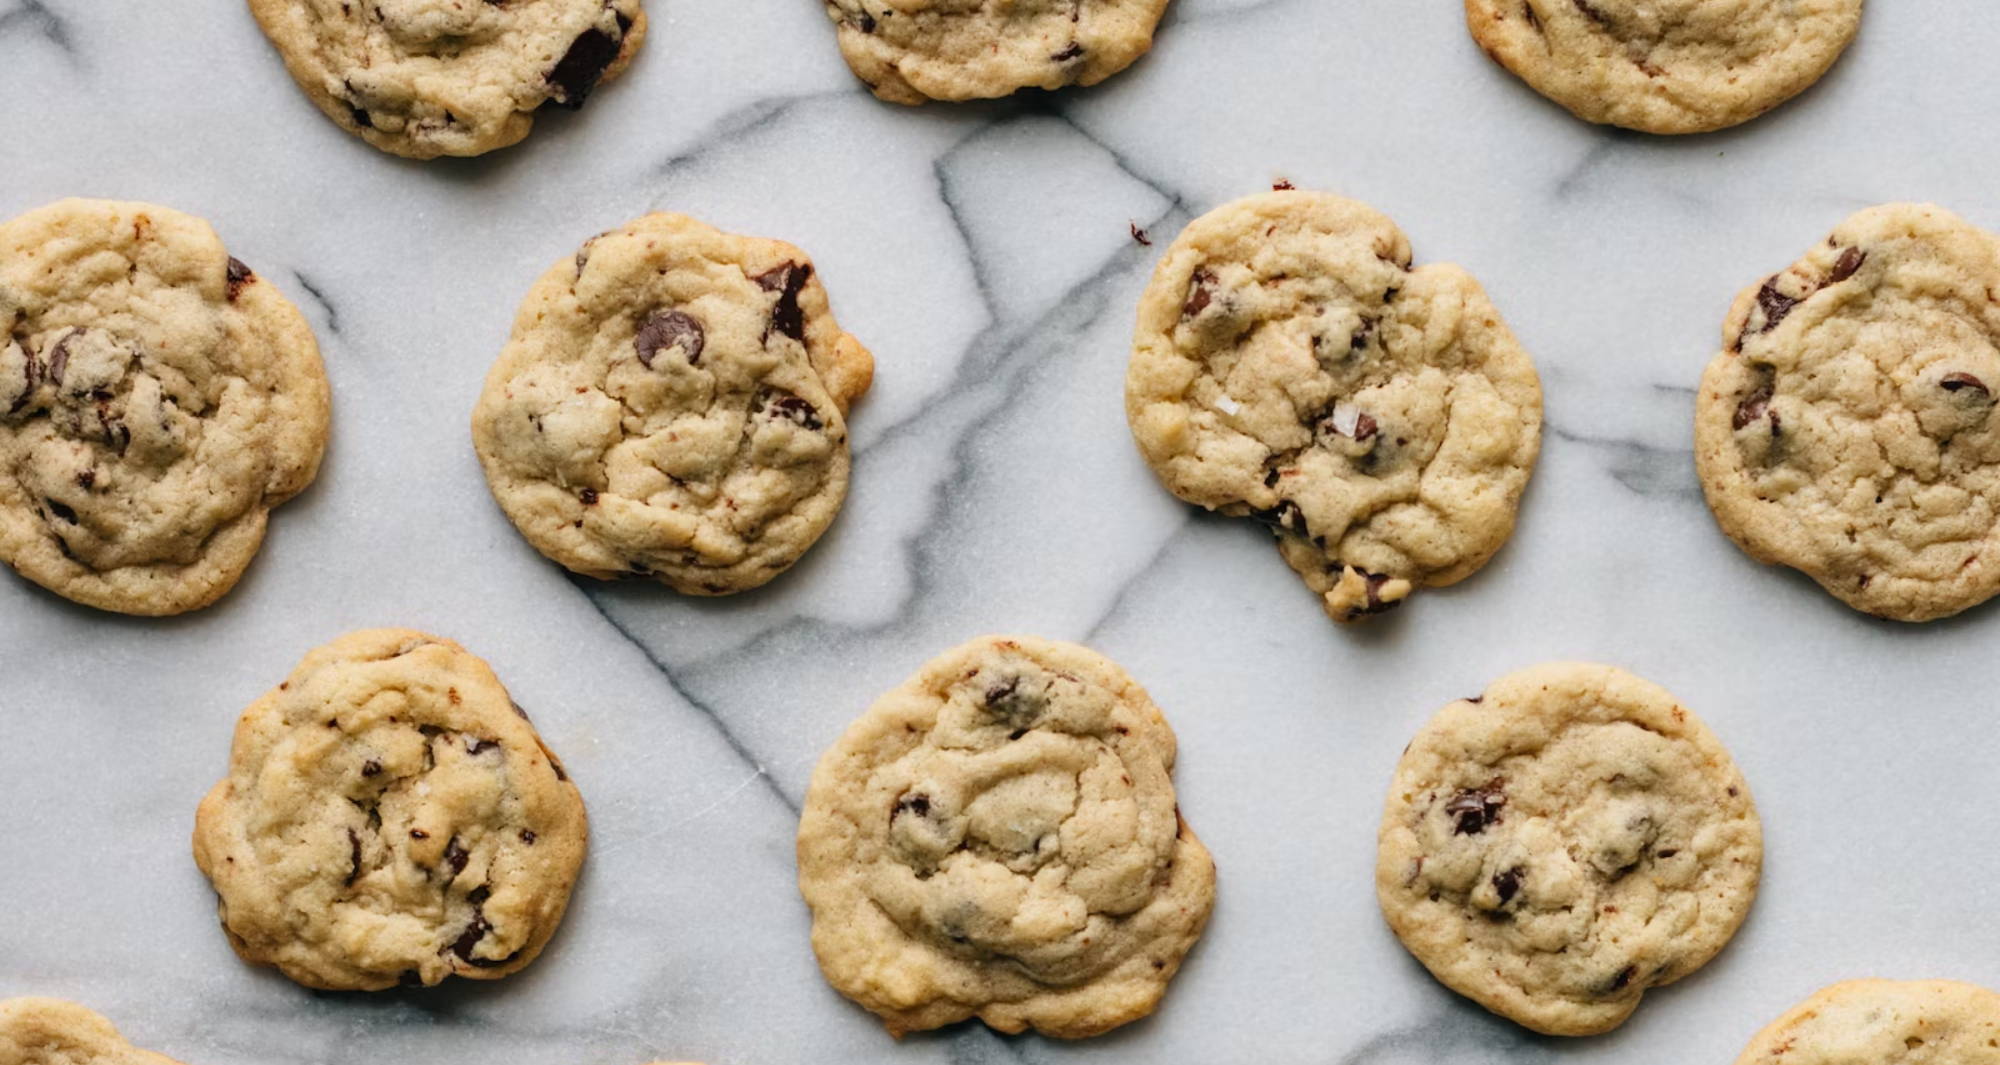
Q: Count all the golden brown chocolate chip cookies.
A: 12